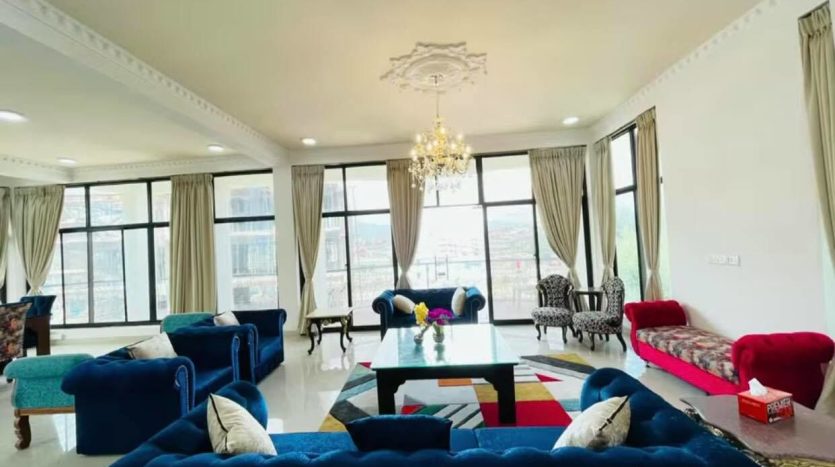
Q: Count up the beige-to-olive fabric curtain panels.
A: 9